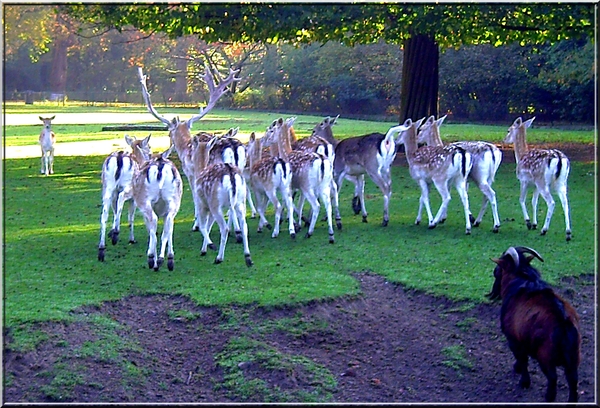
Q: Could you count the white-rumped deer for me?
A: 11